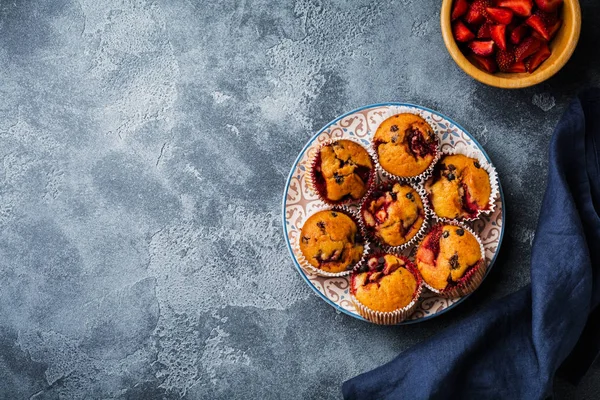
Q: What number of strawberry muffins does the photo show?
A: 7